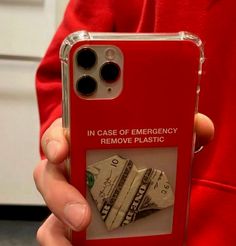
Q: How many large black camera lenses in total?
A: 3